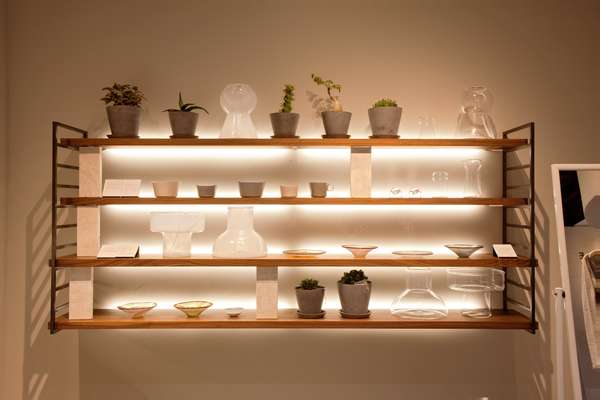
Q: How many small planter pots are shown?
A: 7